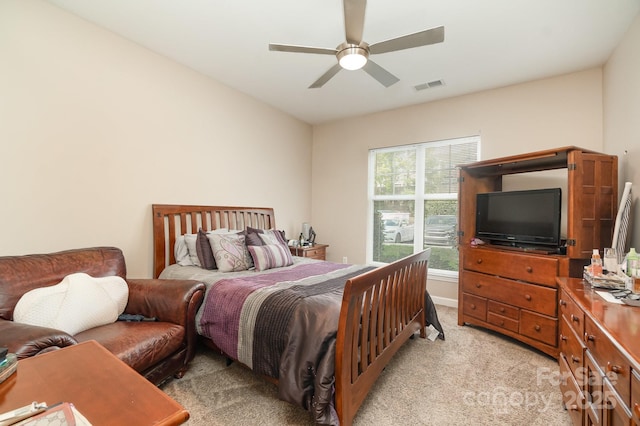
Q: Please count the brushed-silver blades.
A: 5